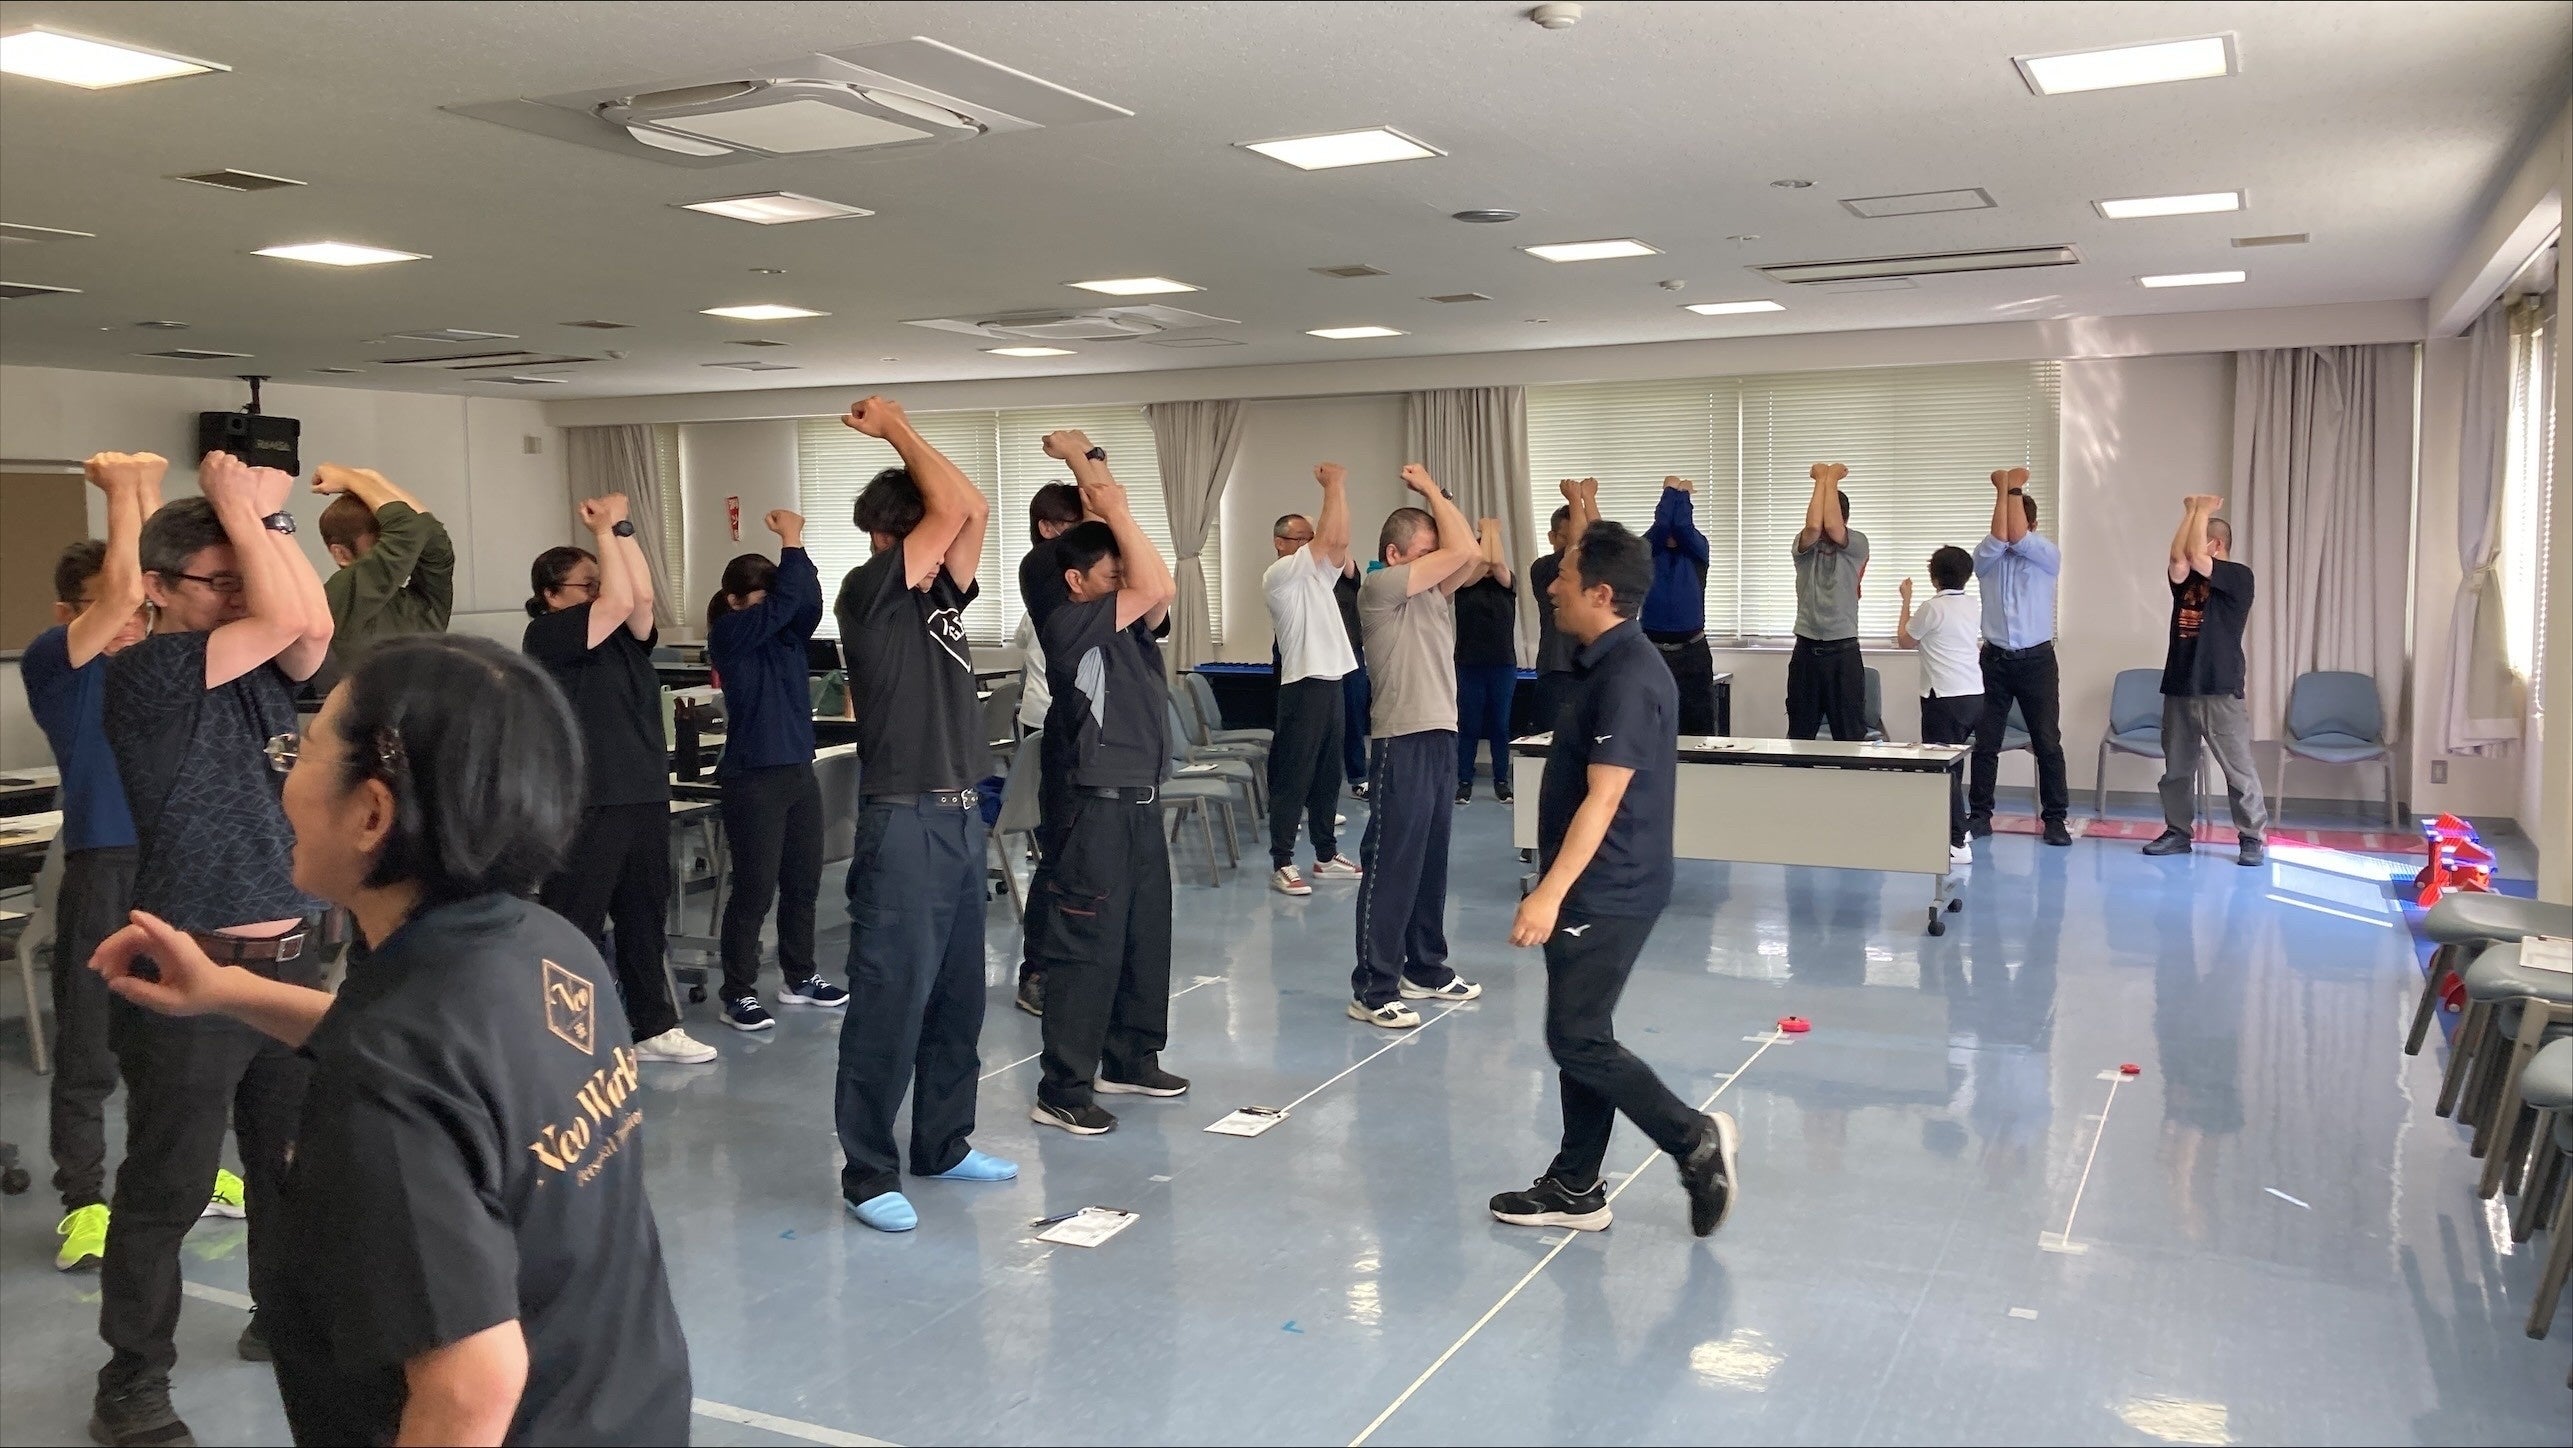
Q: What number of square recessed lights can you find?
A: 13